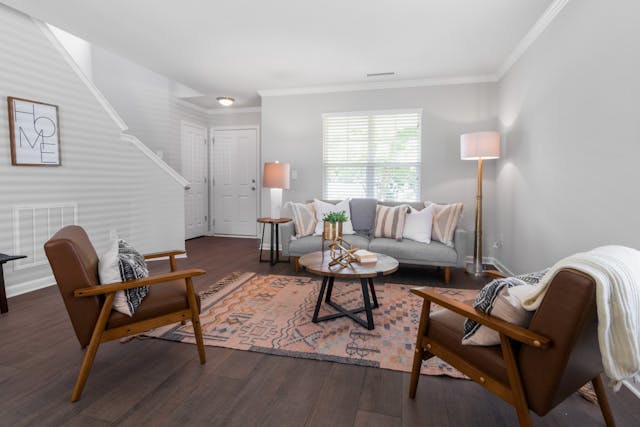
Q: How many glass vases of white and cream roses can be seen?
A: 0